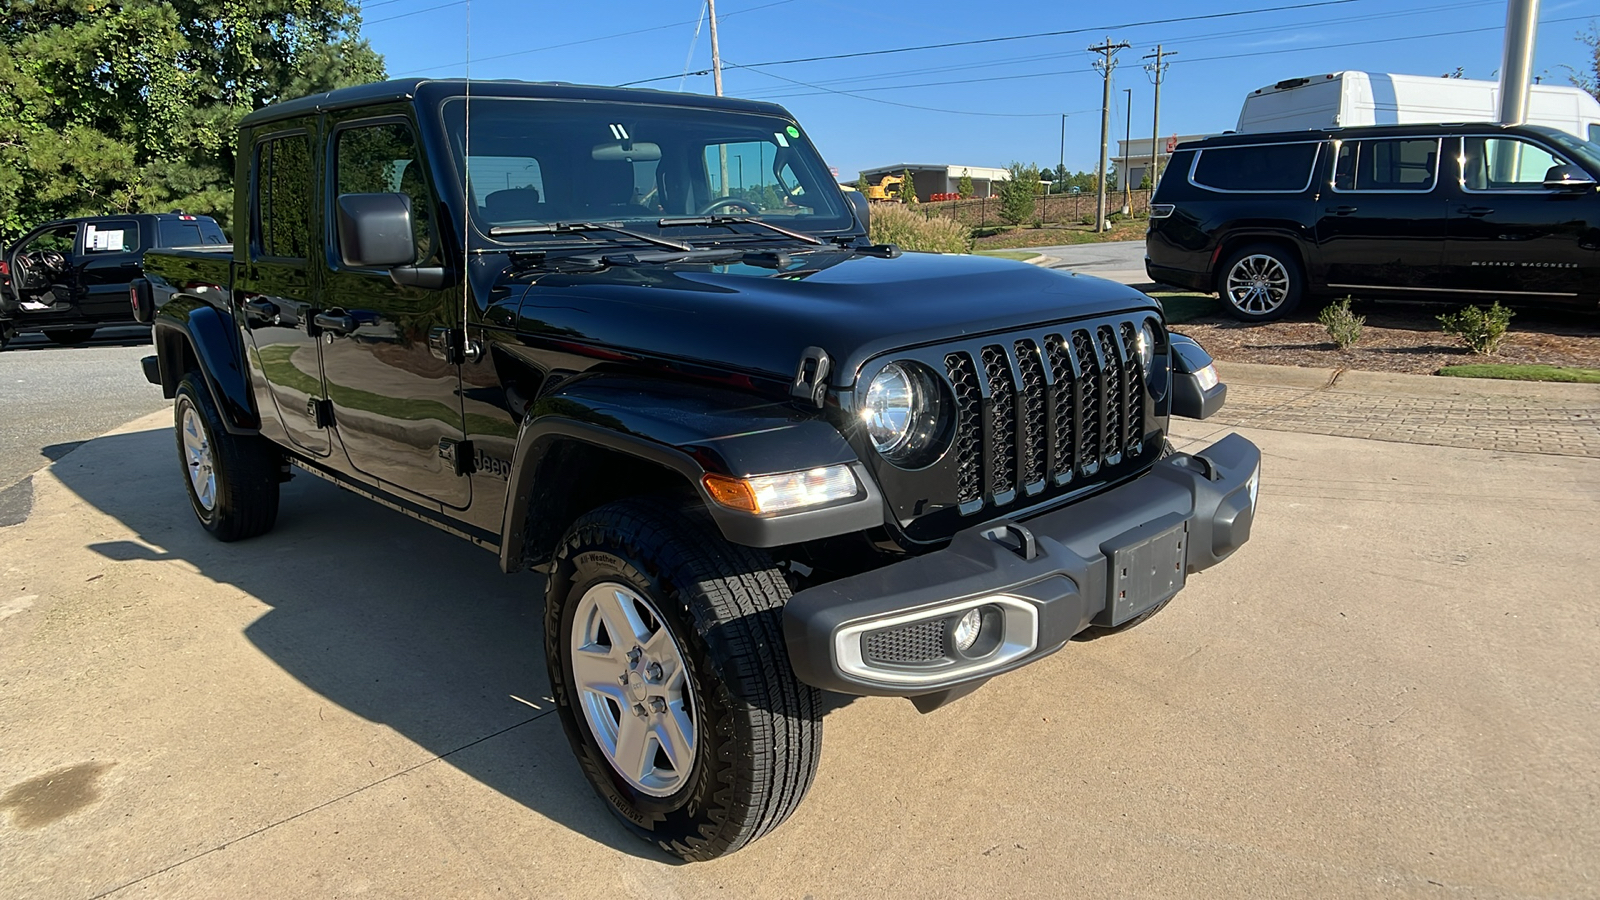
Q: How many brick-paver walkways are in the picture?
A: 1